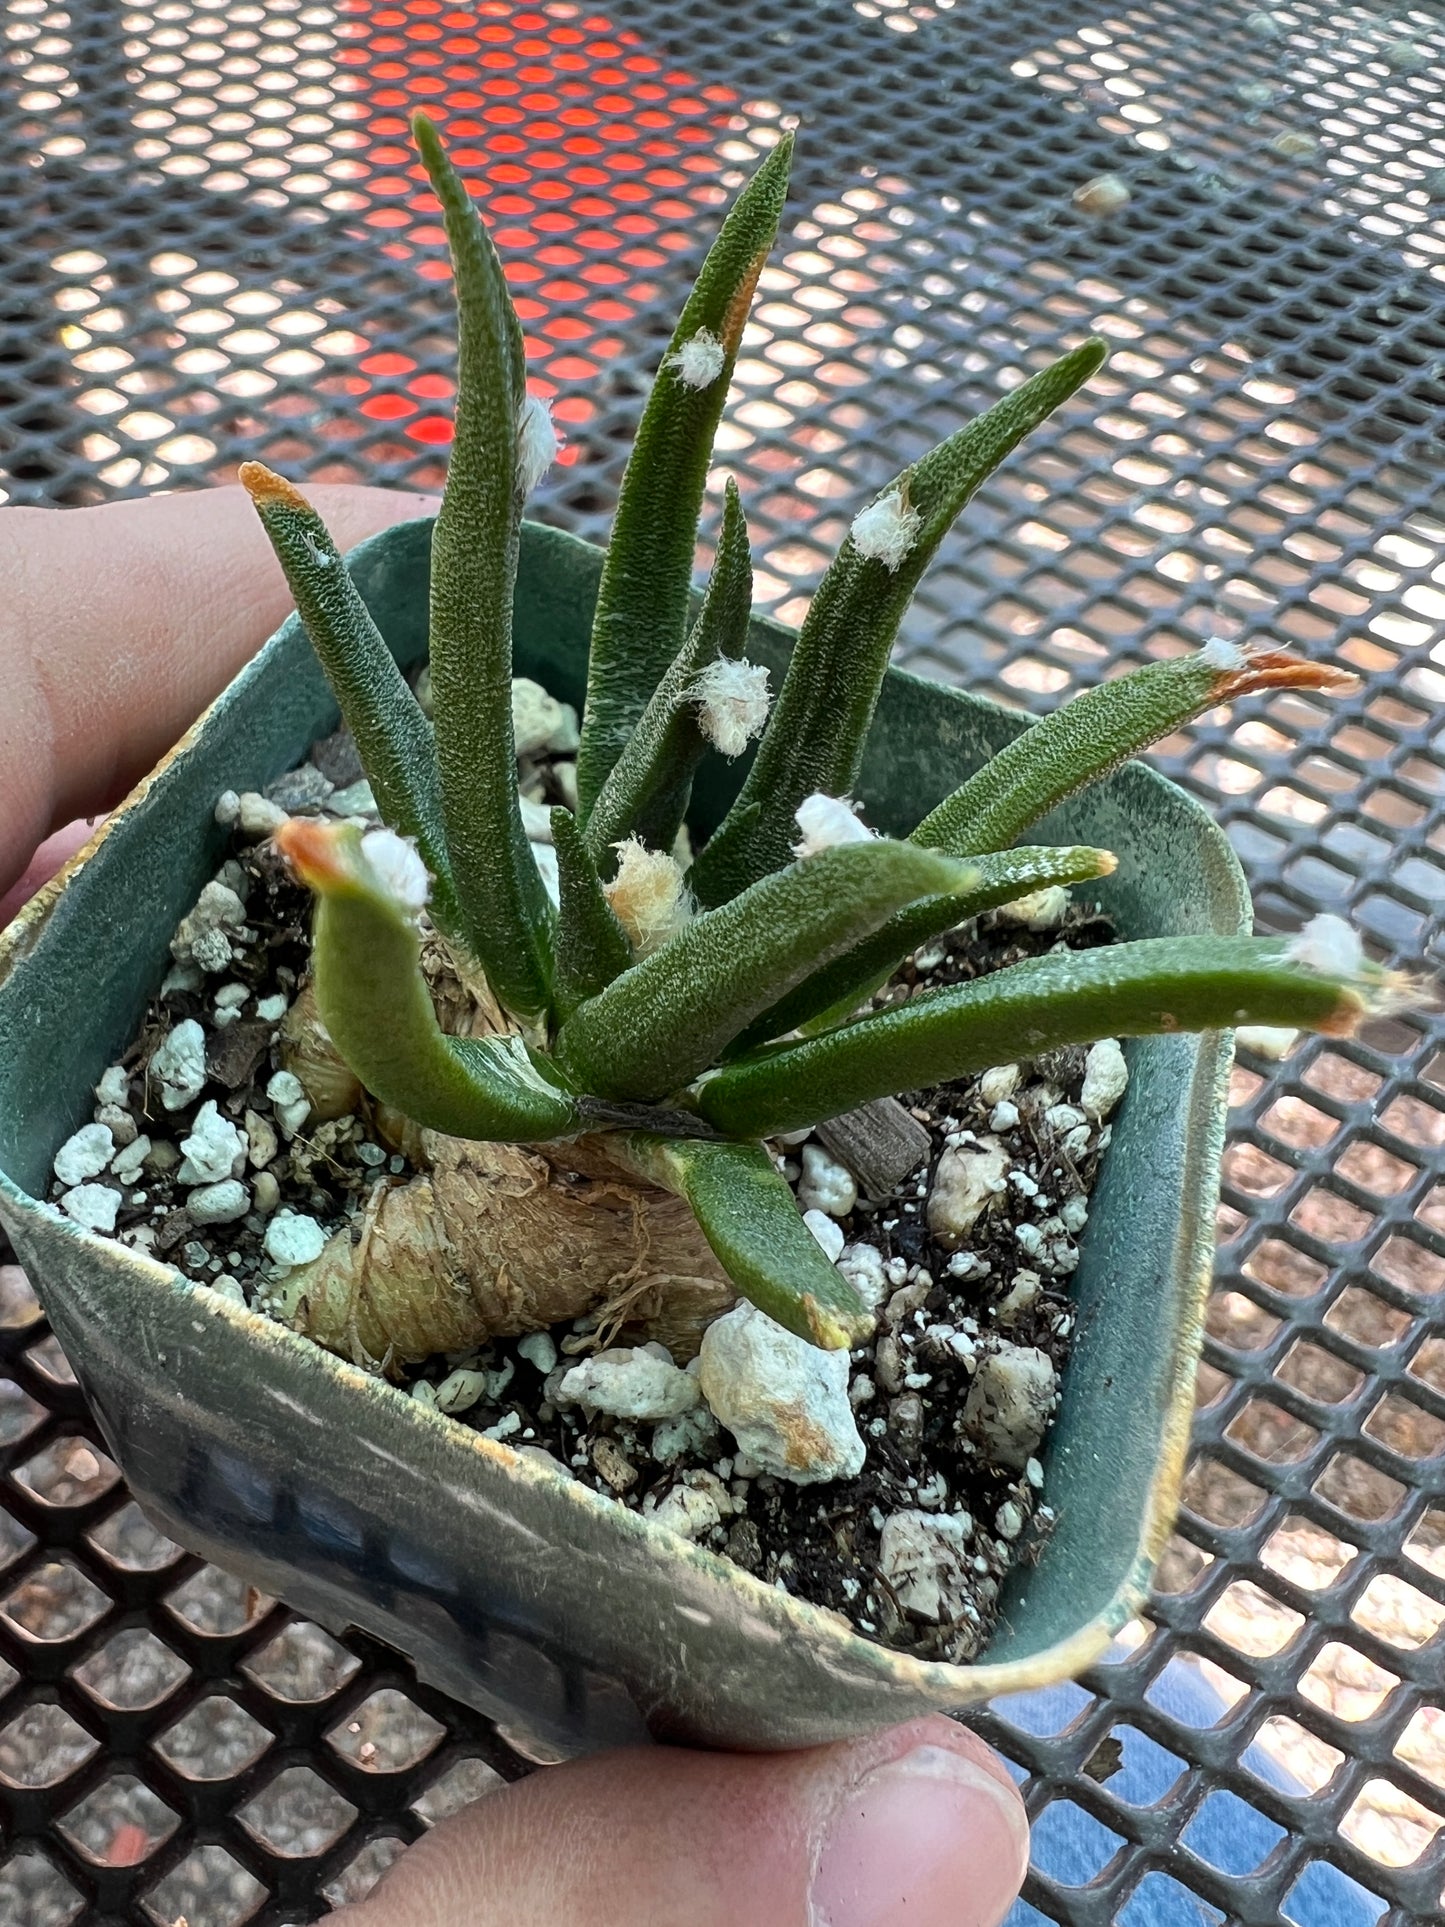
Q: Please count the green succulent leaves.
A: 12